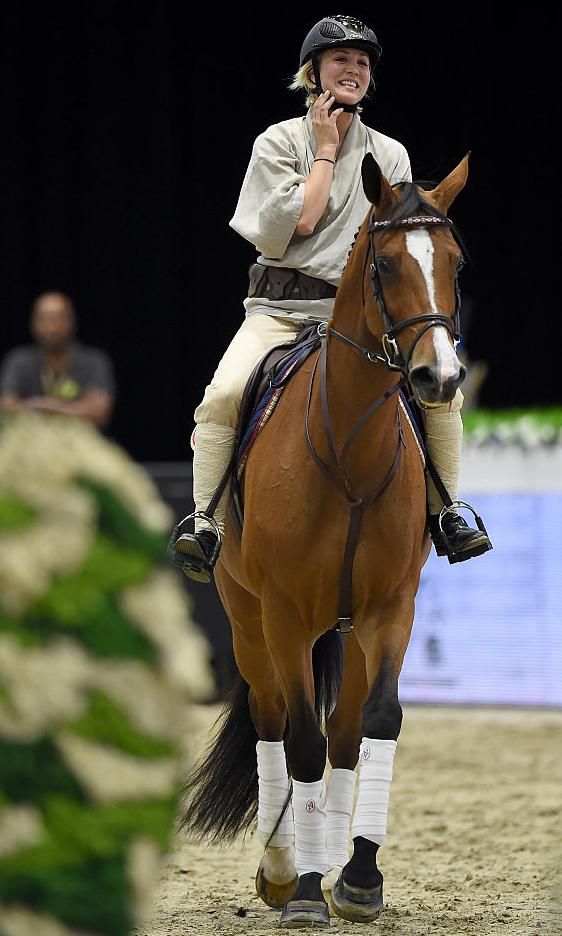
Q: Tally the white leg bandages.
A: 4